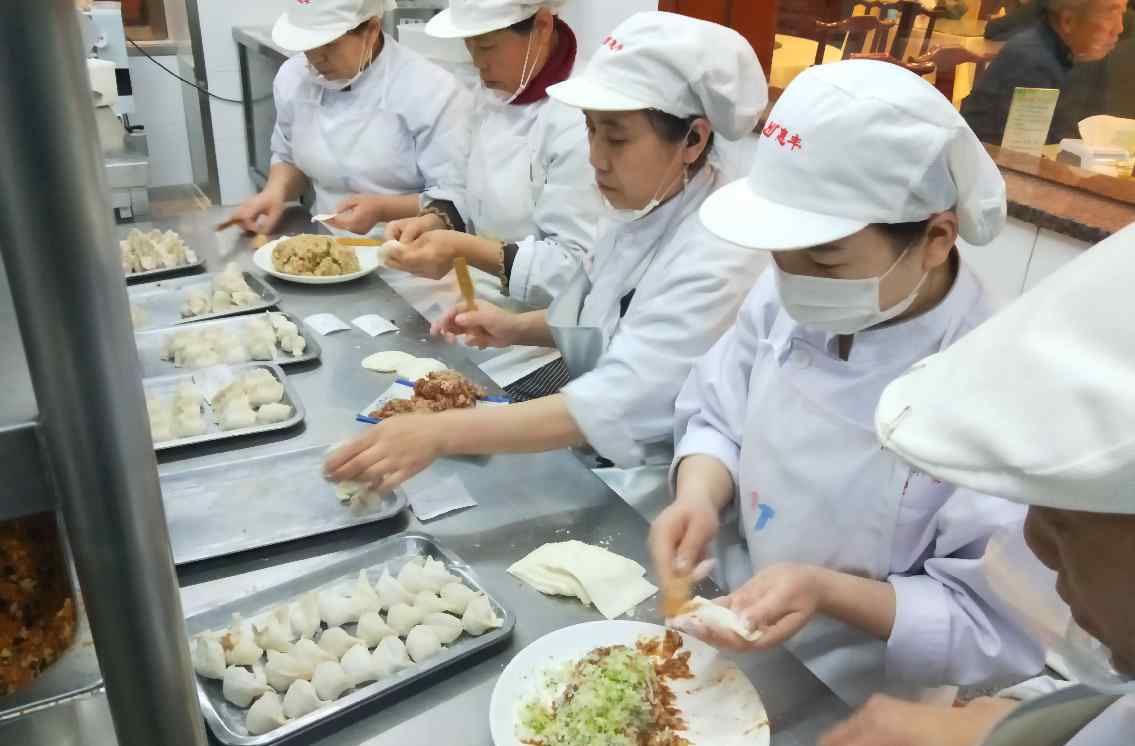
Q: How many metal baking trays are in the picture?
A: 6